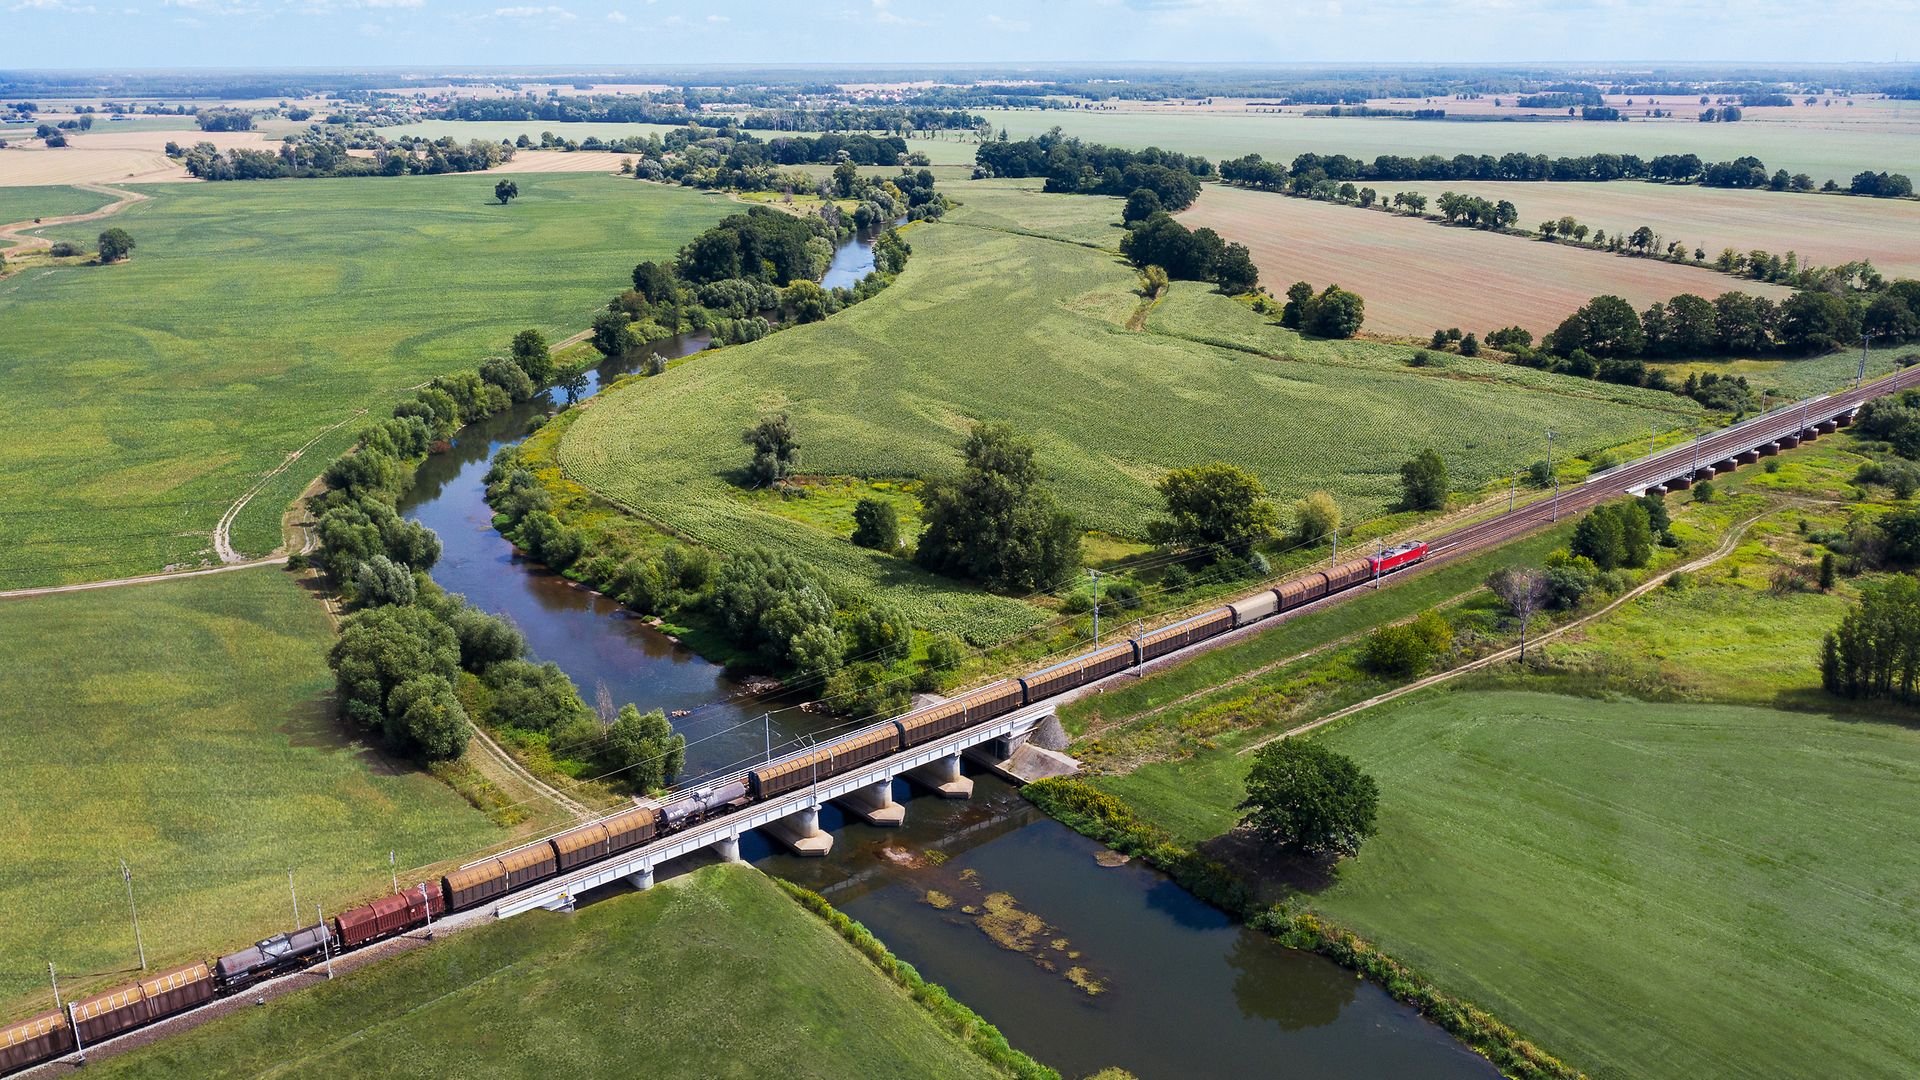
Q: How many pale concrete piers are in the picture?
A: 5